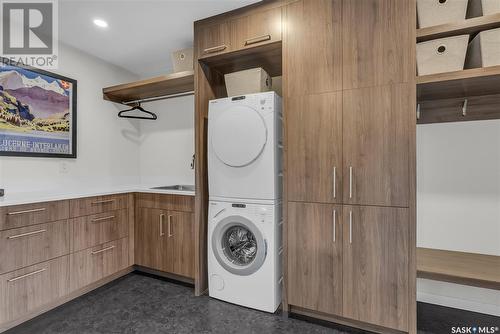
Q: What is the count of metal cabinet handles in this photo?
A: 14